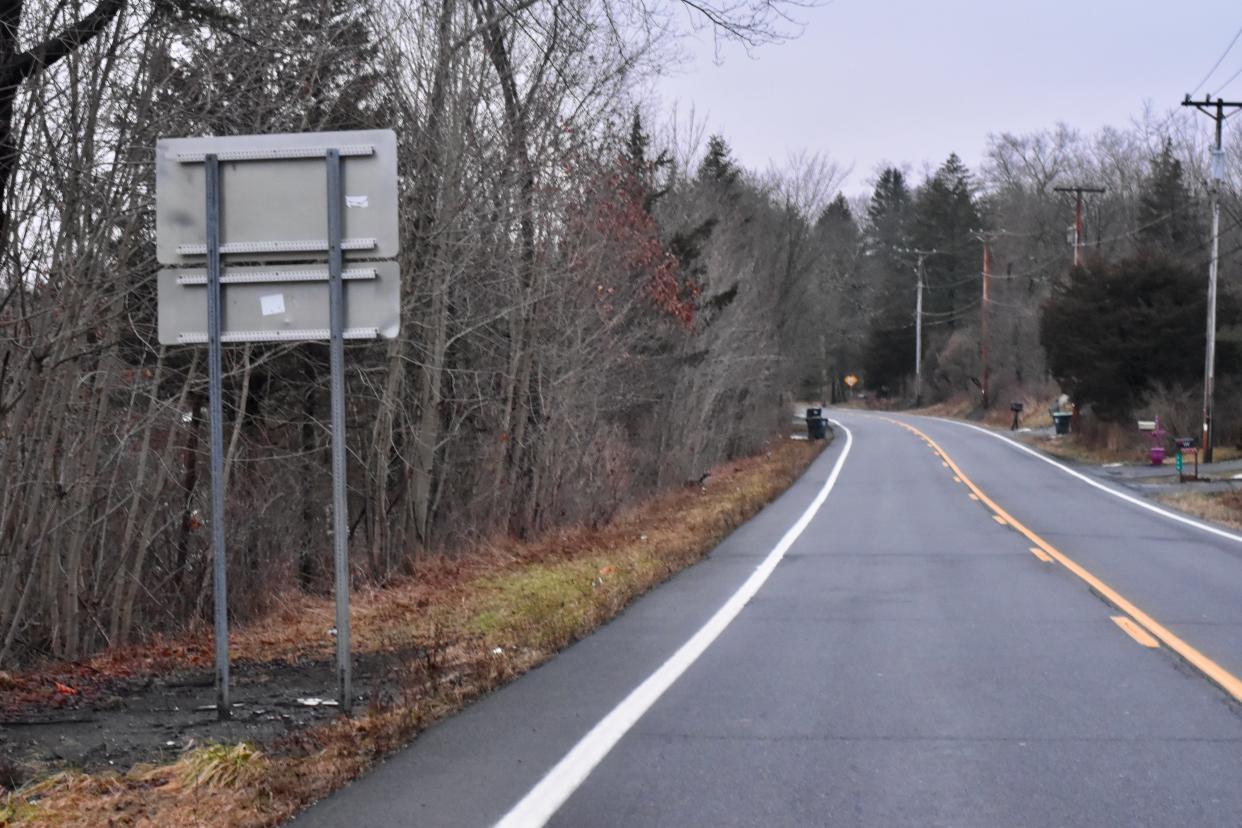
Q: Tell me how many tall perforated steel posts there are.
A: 2